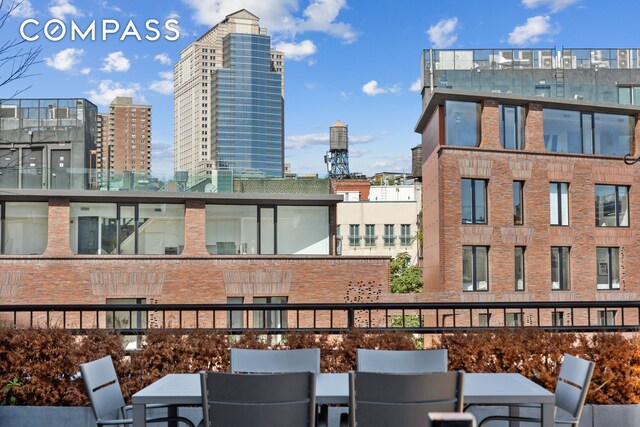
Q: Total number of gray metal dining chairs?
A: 6